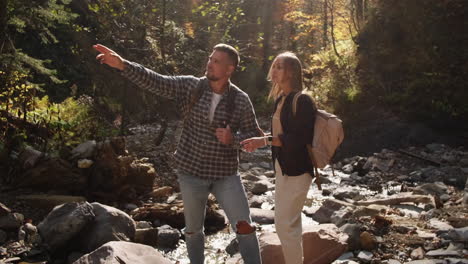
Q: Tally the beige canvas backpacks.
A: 1